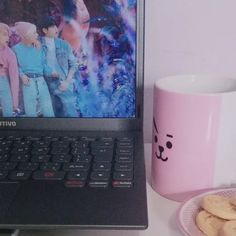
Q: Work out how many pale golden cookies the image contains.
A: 3